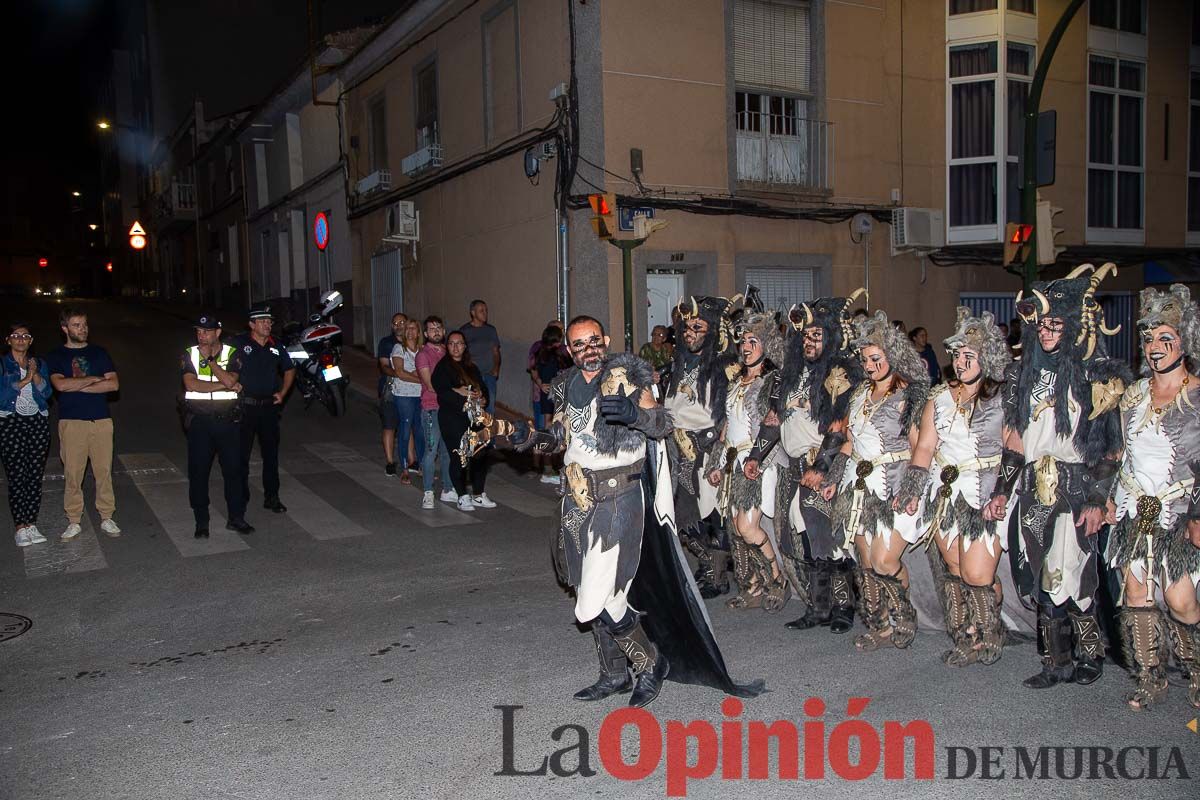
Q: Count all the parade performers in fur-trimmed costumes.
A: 8